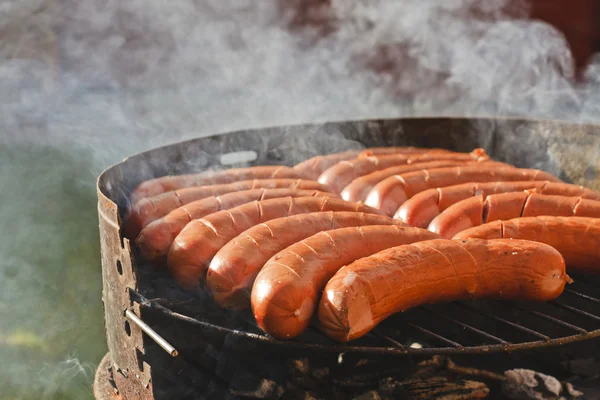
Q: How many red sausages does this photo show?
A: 14